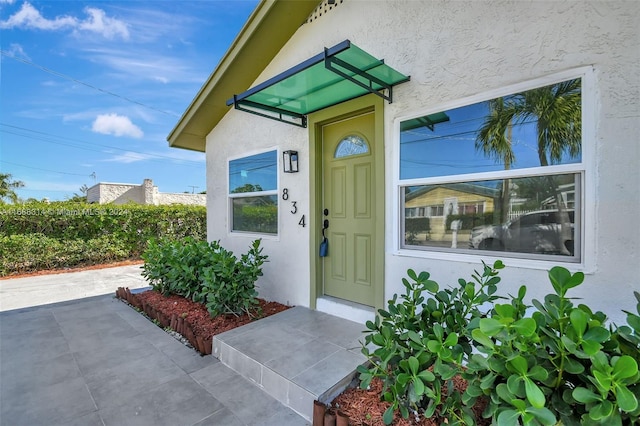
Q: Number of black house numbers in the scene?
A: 3